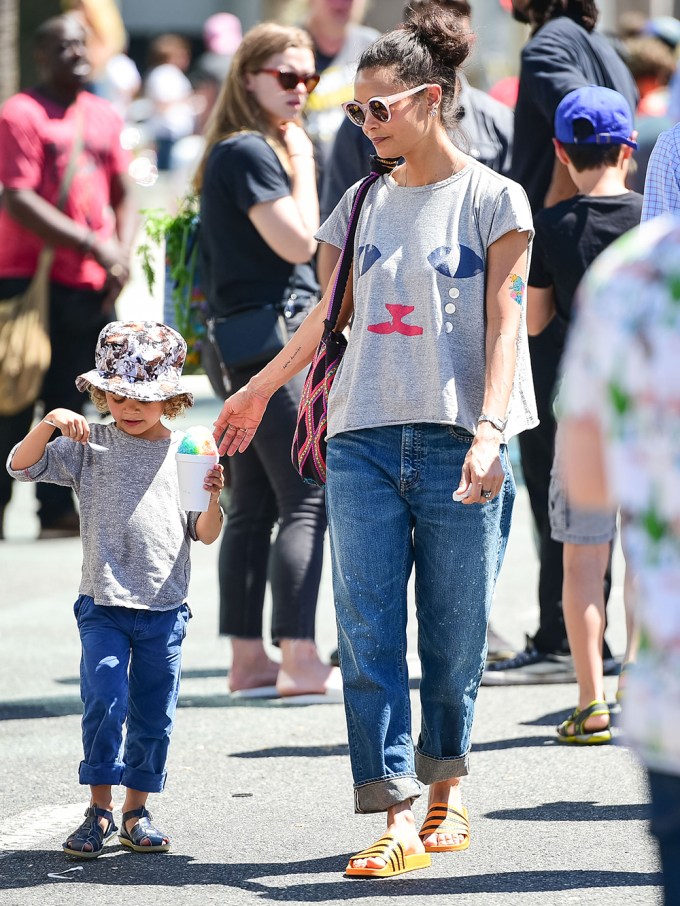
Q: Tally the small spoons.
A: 1